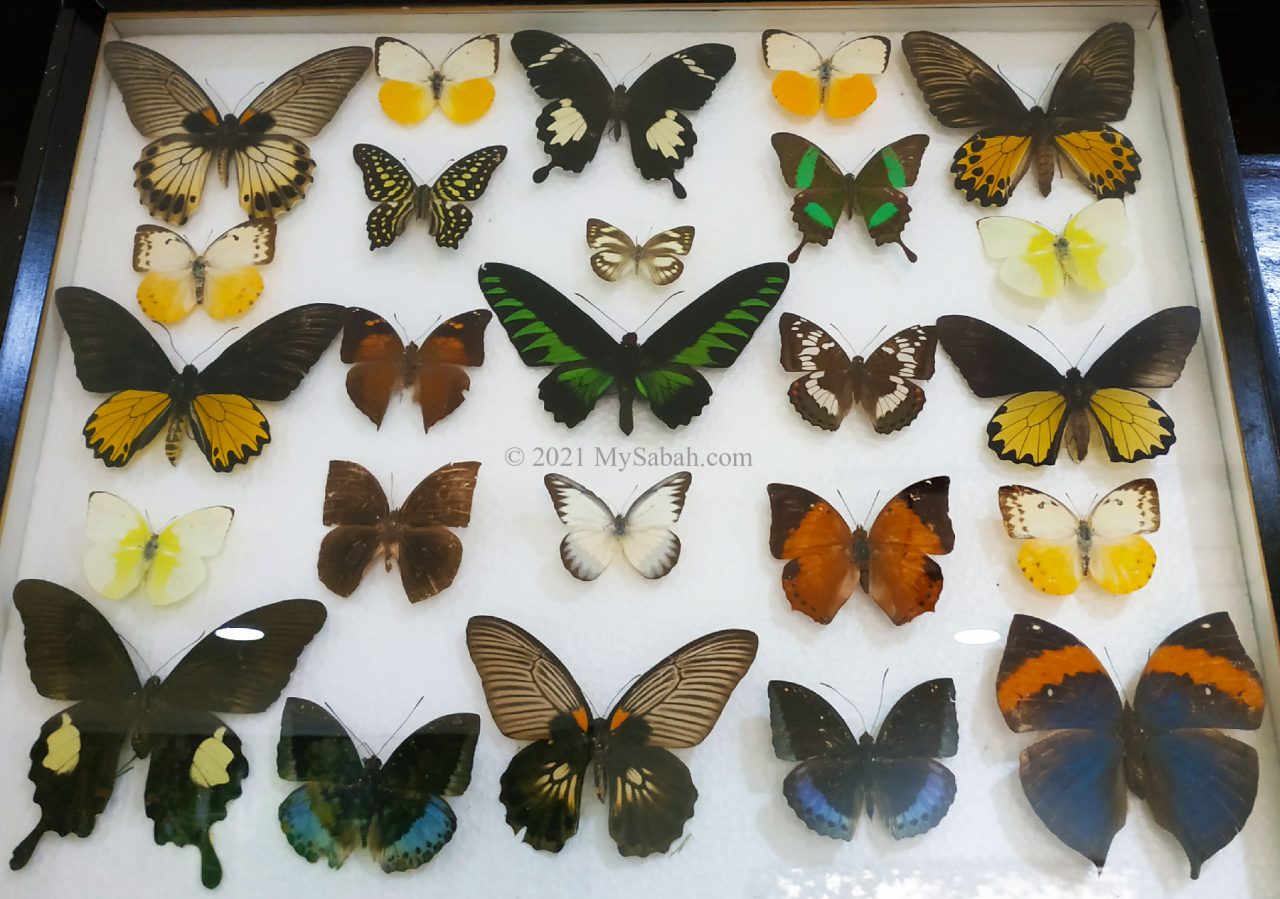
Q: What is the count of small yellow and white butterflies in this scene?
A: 6